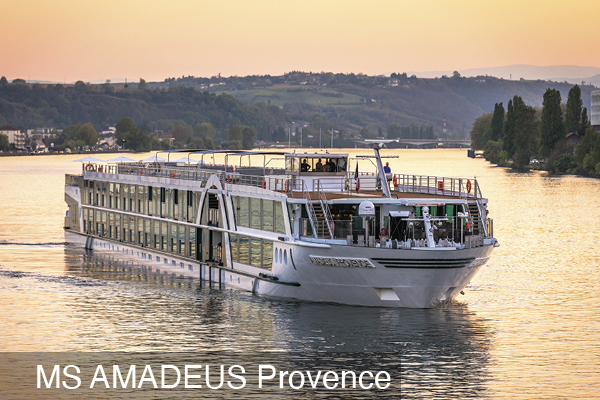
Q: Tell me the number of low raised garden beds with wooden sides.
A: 0